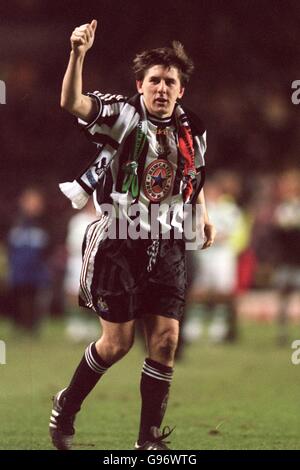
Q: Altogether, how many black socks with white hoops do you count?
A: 2